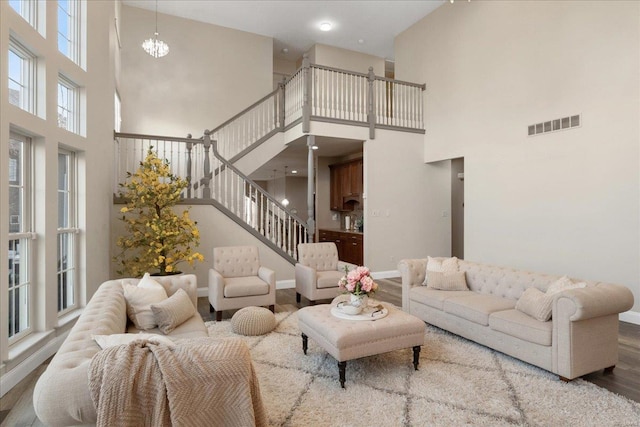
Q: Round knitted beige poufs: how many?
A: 1